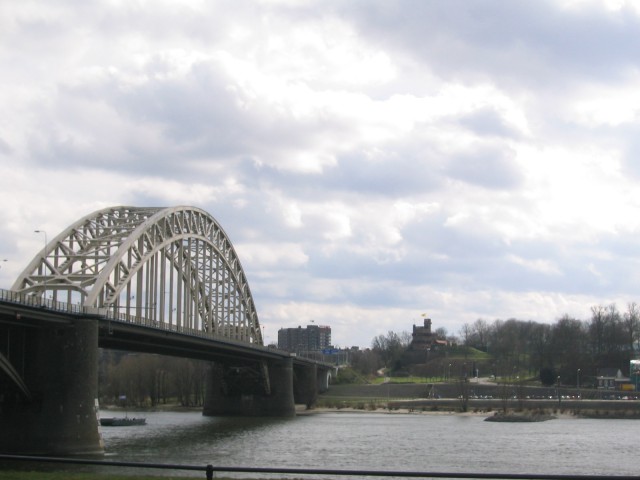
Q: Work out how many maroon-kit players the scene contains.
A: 0